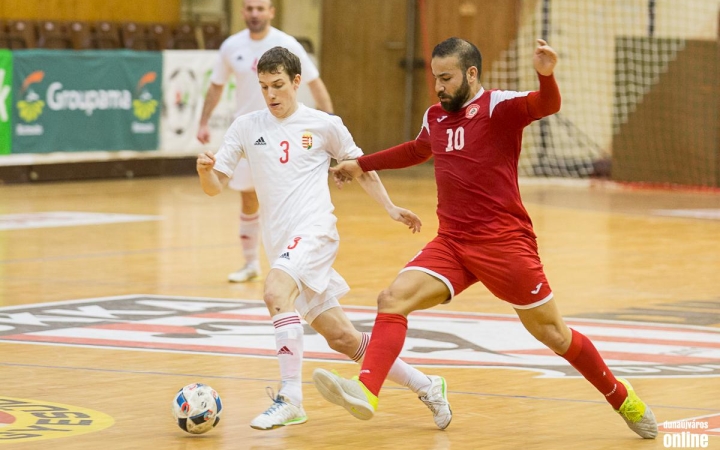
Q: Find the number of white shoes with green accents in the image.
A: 2